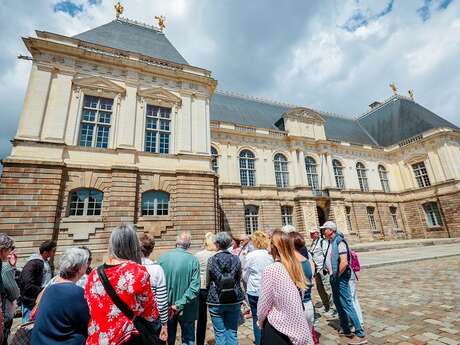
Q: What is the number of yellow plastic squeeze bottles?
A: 0